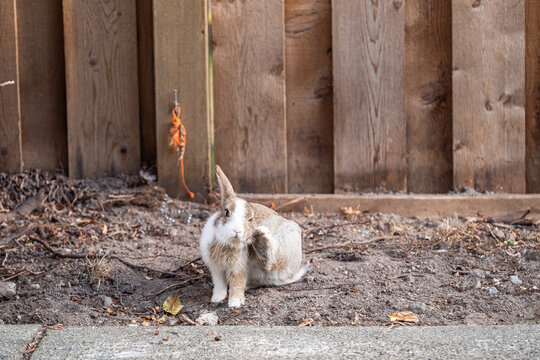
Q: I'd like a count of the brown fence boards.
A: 11